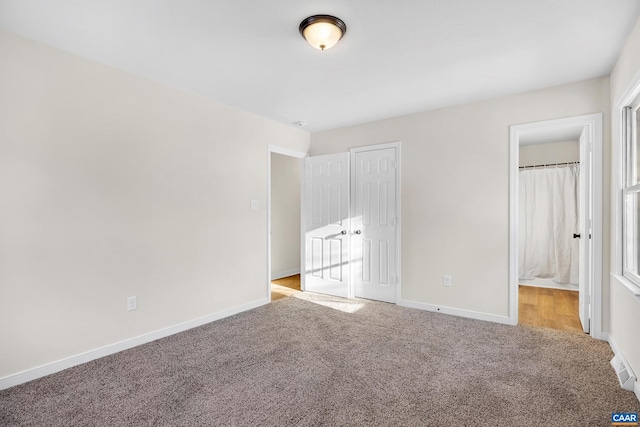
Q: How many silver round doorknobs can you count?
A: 2